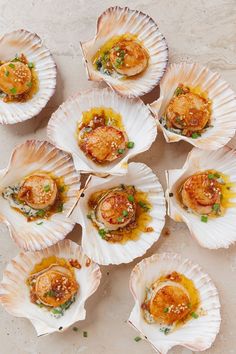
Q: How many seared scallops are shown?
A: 9